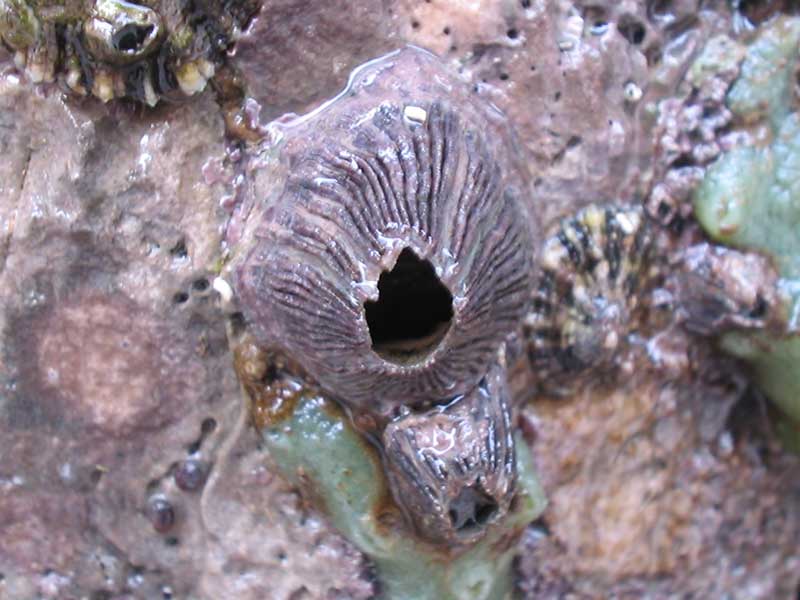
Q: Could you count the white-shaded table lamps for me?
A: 0